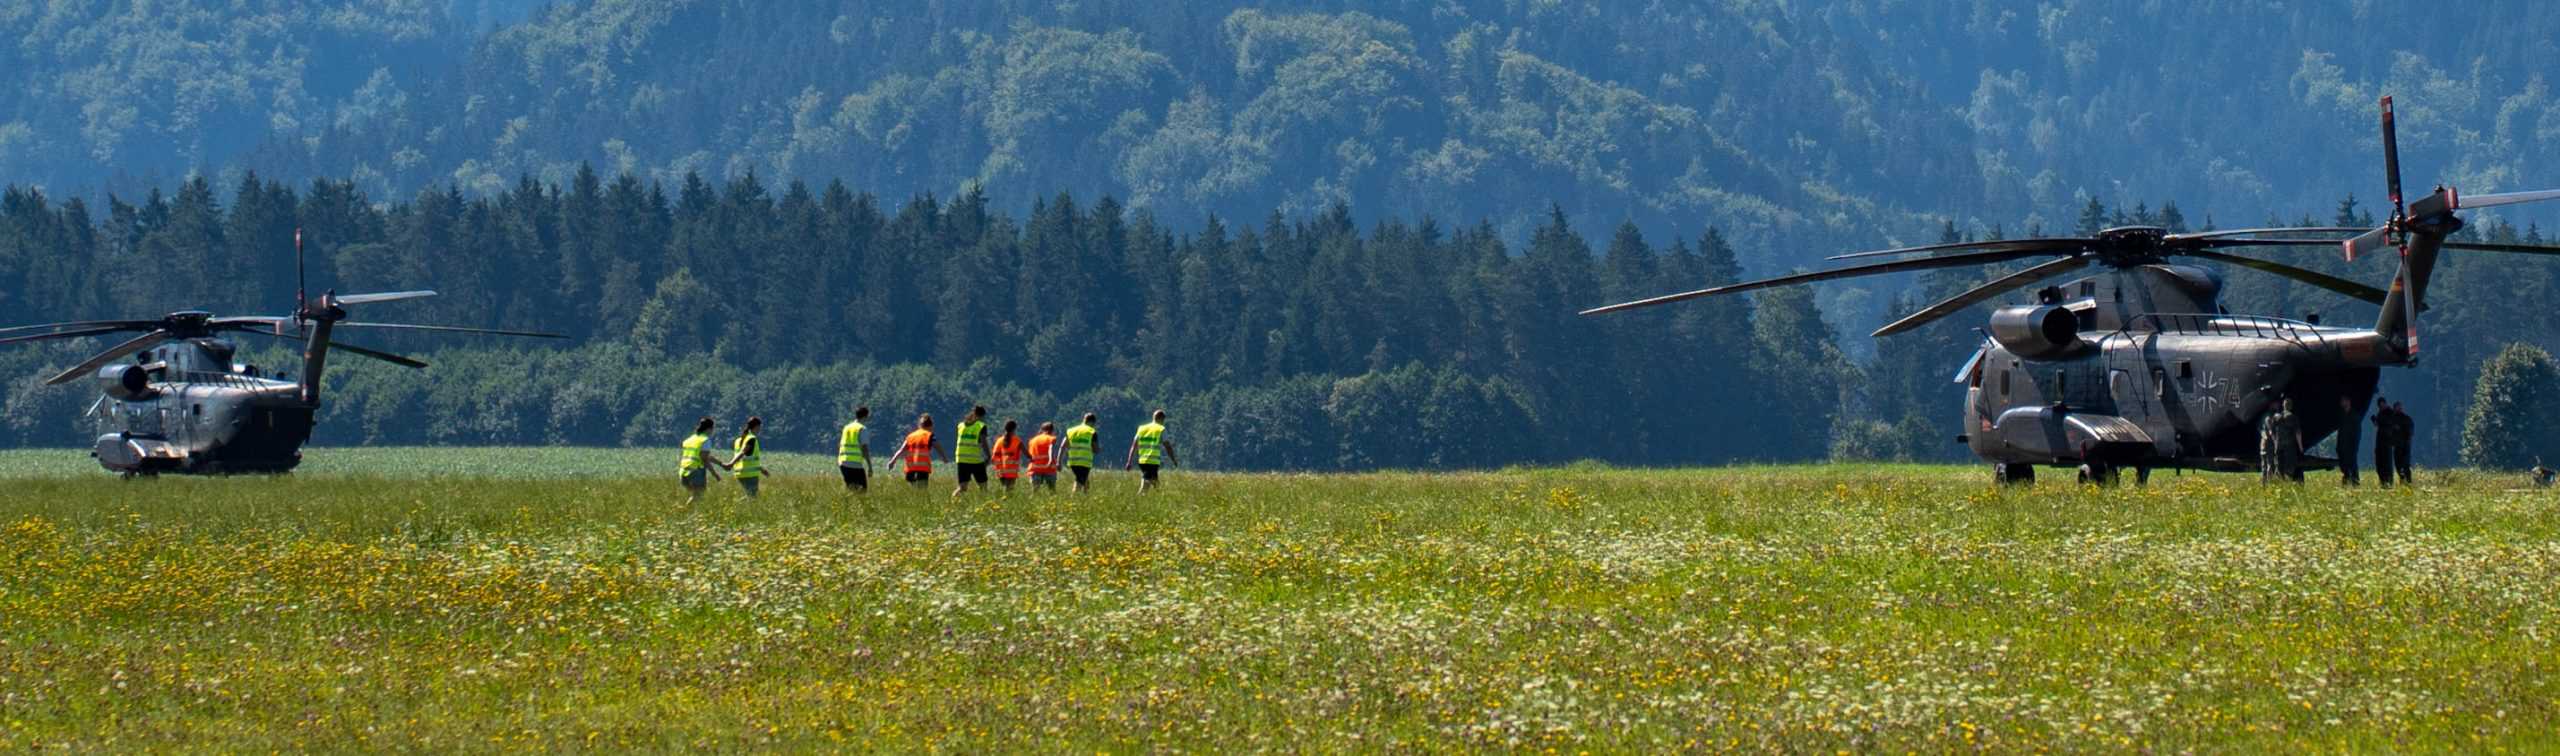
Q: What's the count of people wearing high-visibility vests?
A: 9